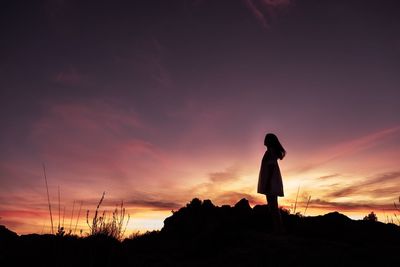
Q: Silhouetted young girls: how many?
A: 1